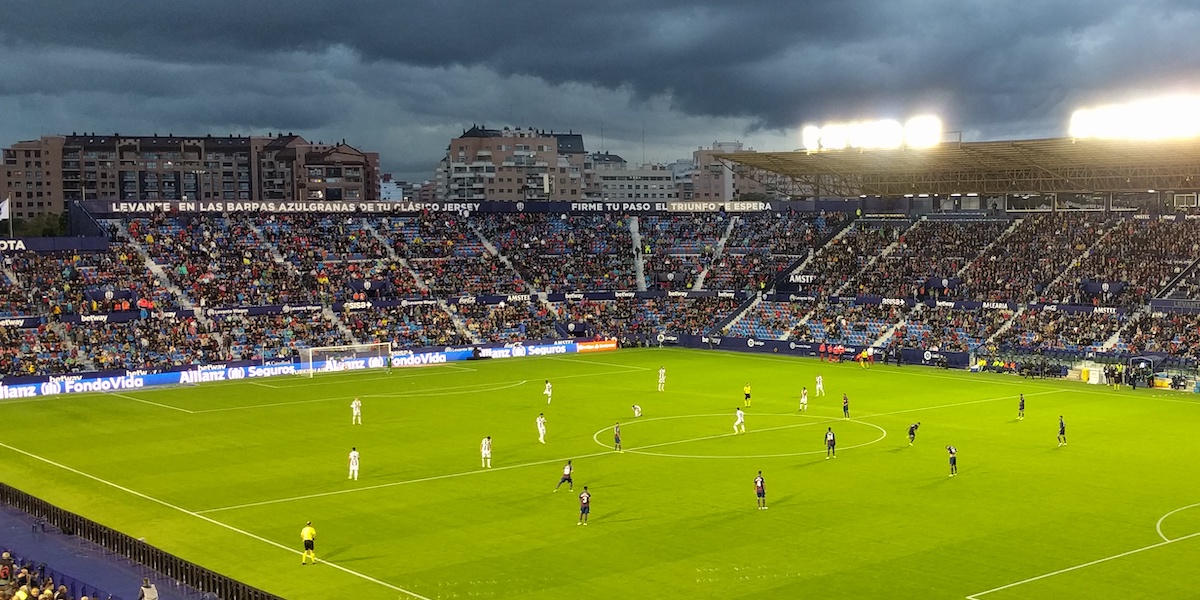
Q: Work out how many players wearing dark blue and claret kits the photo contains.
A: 10